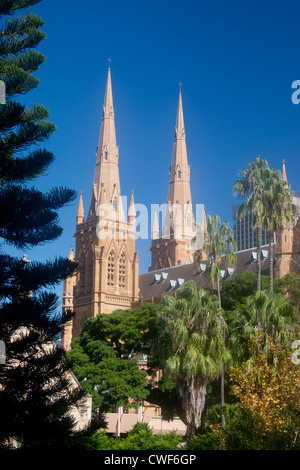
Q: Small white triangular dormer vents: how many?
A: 9